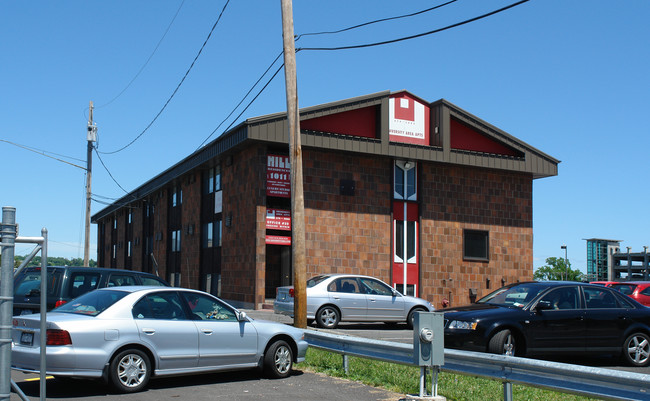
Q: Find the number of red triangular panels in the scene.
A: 2